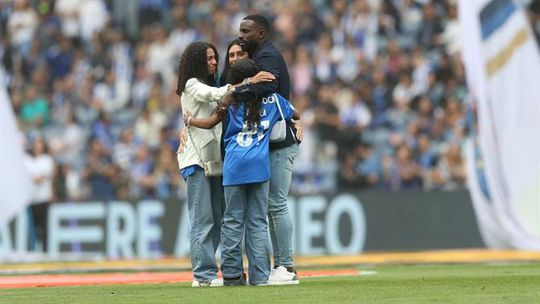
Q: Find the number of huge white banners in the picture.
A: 2